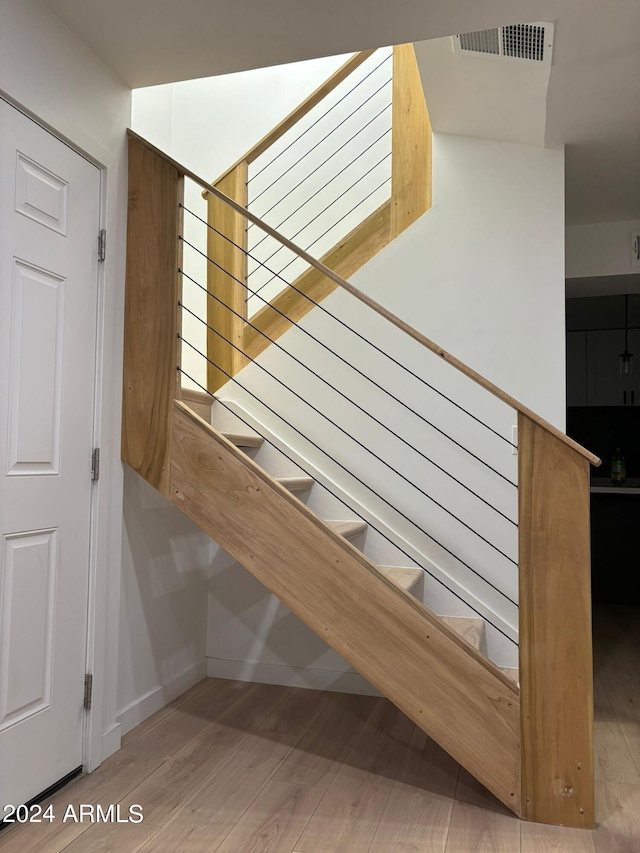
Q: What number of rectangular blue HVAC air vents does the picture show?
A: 0